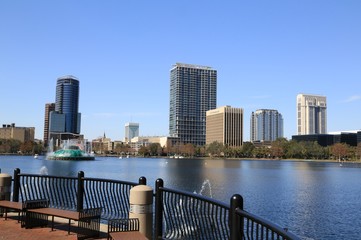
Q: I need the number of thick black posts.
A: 5